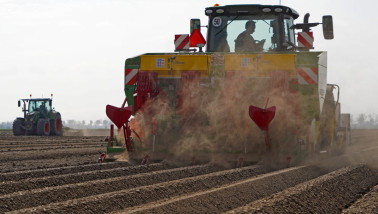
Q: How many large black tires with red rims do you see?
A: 2